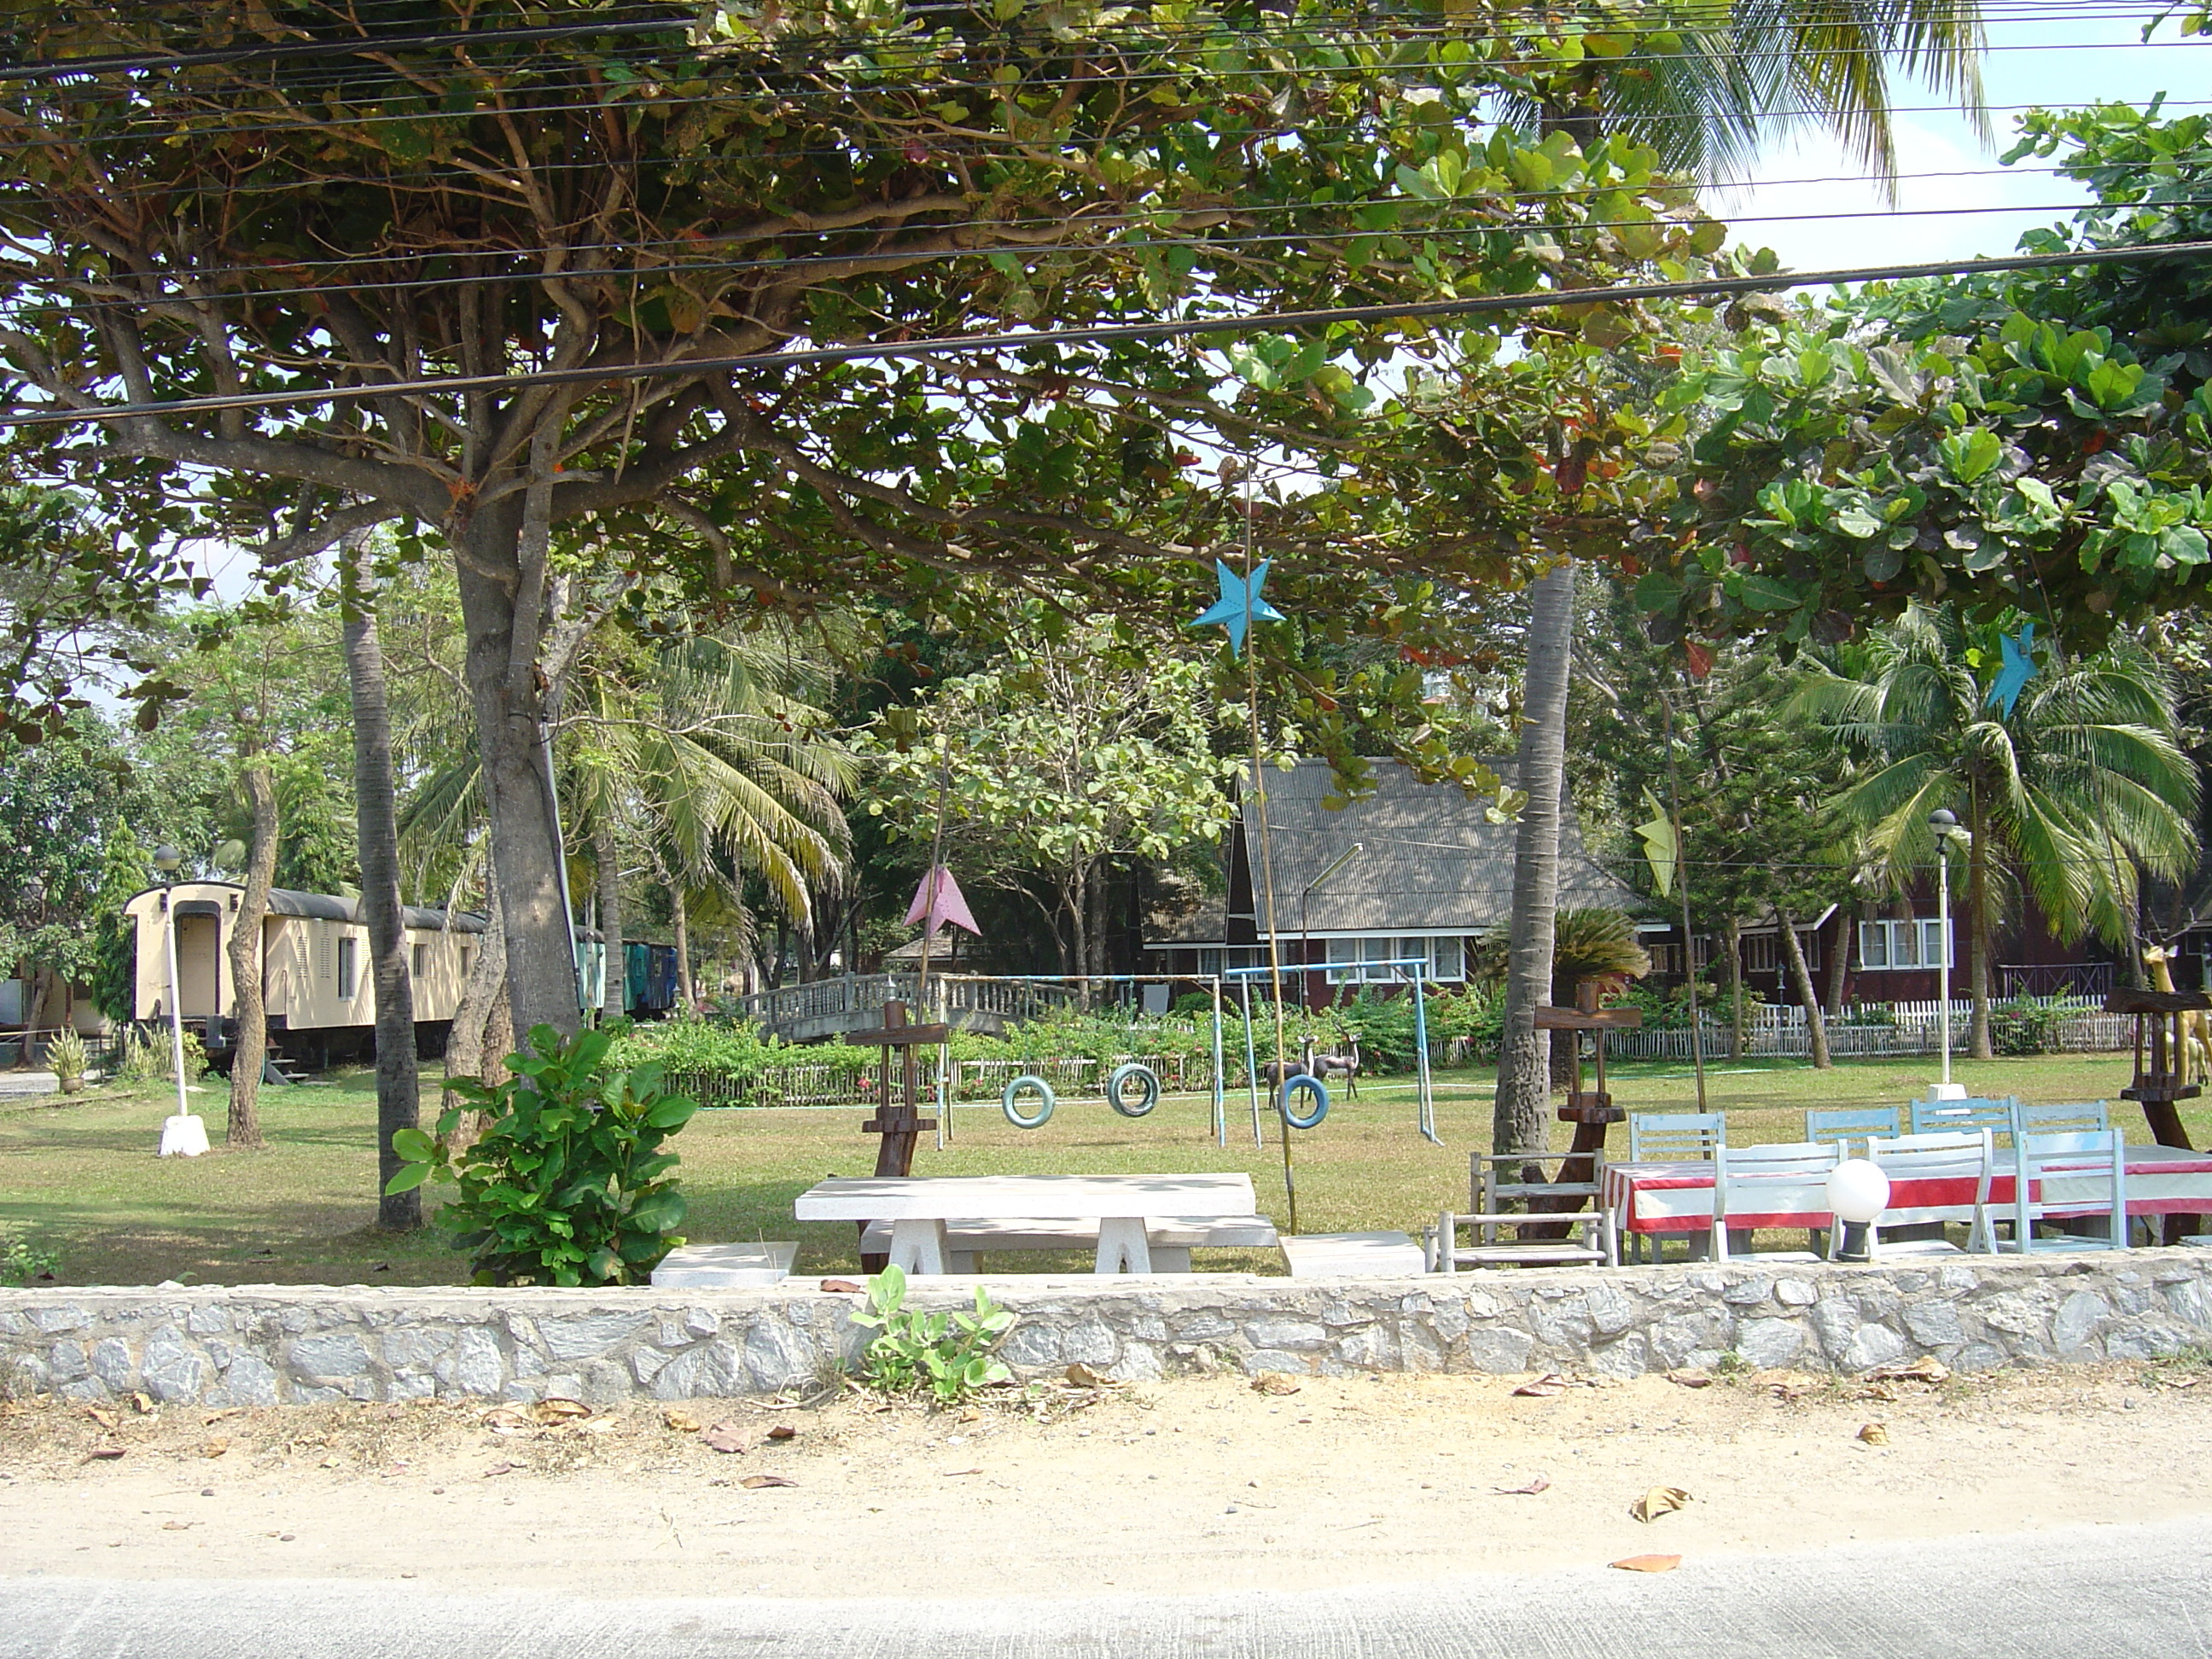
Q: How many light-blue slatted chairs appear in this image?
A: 7